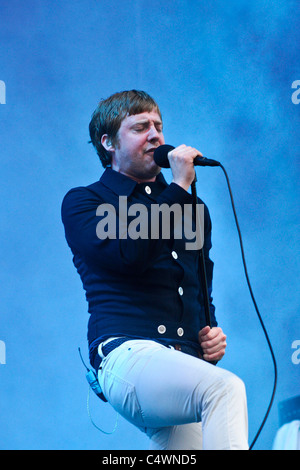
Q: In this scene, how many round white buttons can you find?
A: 5